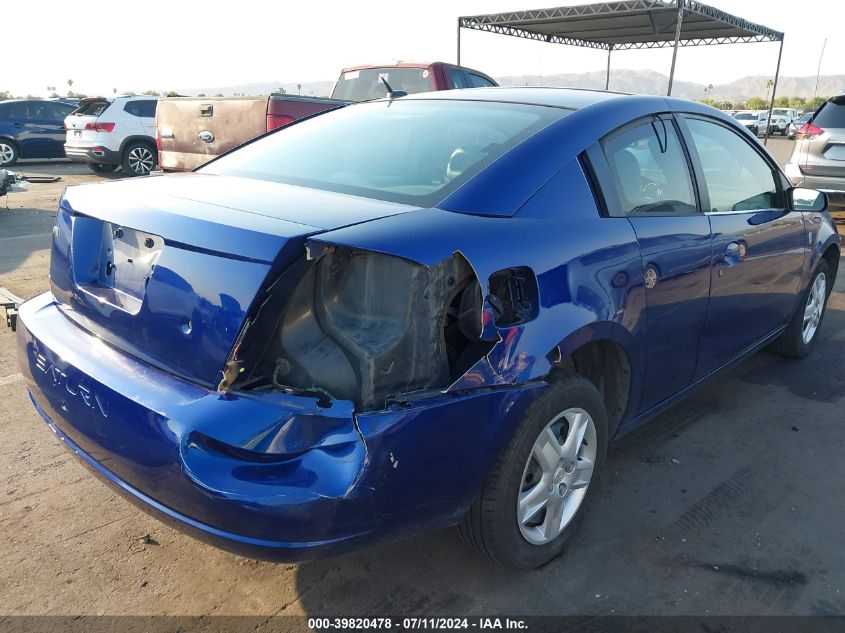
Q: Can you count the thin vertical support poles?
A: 4